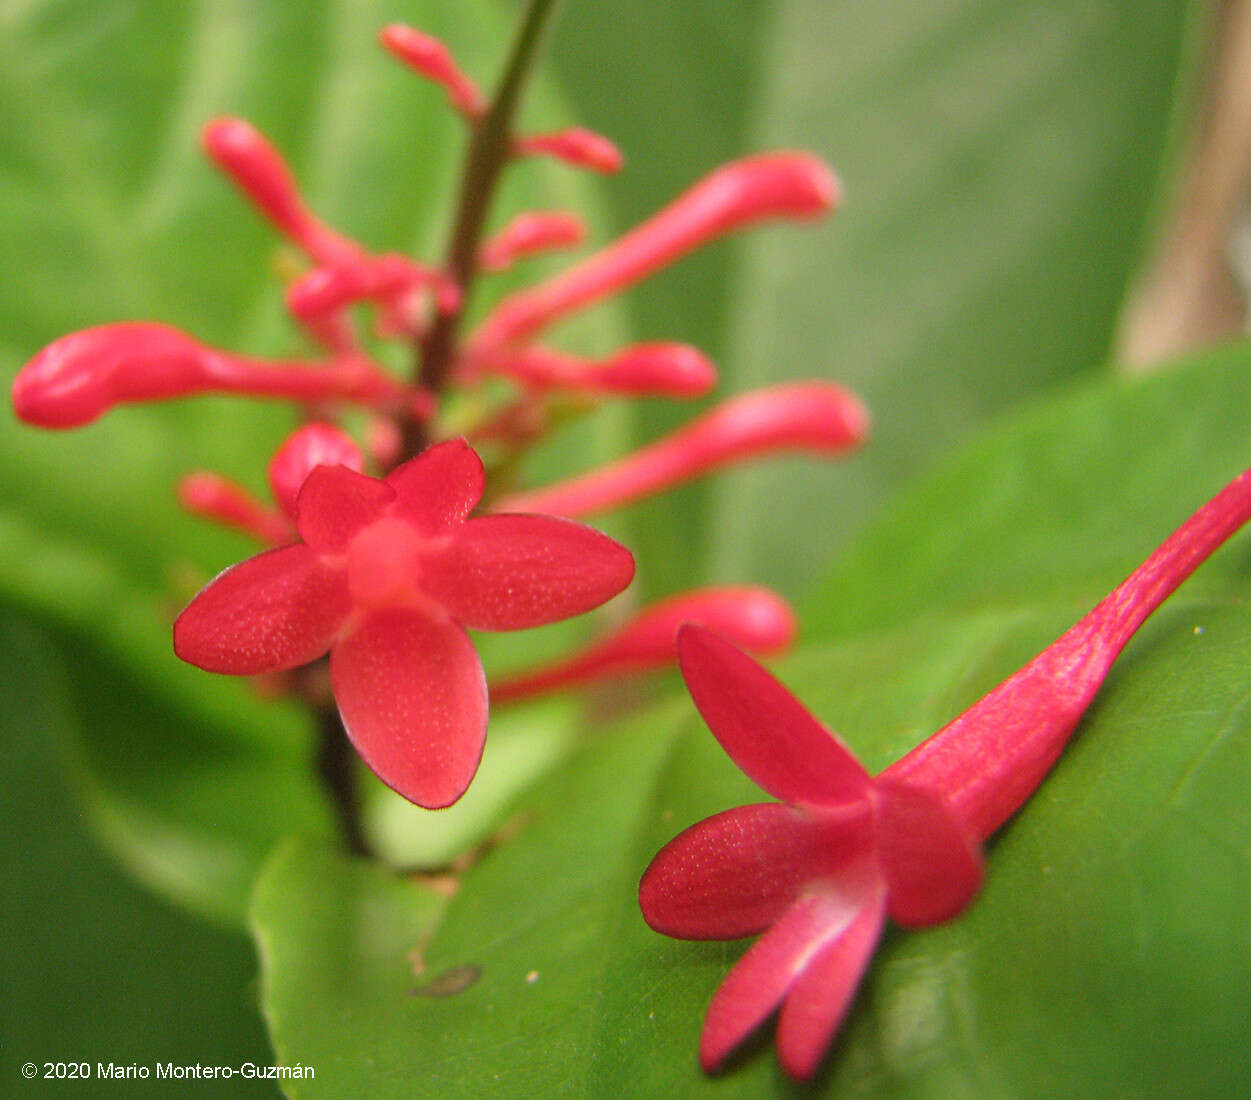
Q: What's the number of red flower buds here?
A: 12